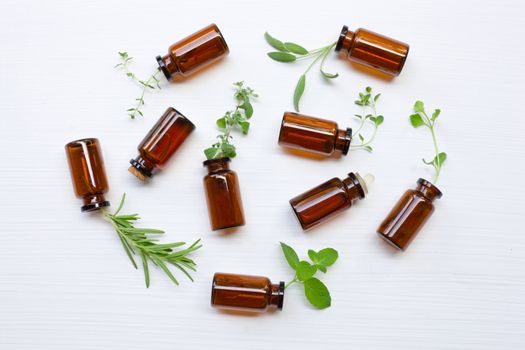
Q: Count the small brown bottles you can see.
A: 9